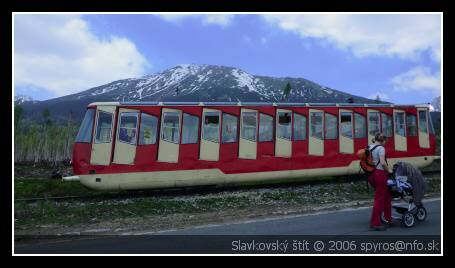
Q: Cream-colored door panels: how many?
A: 11